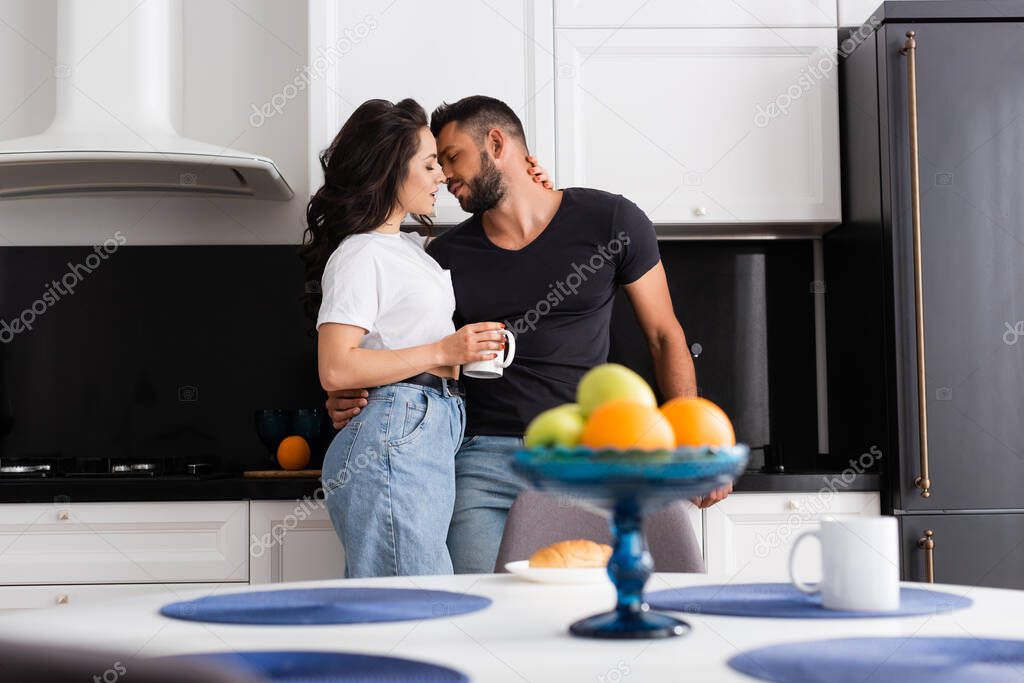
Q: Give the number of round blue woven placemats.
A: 4